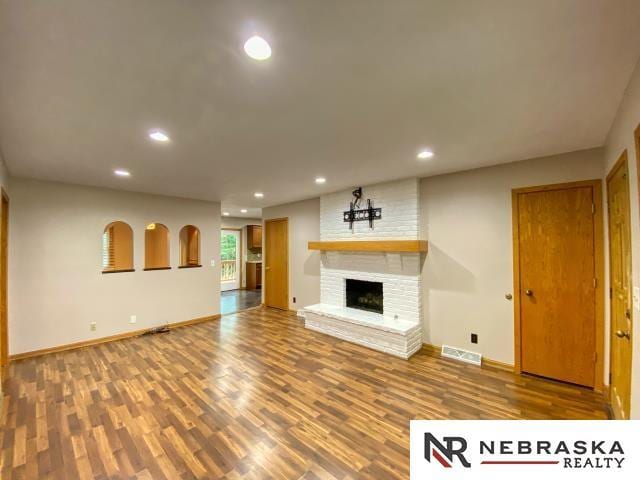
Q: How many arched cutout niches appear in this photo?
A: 3